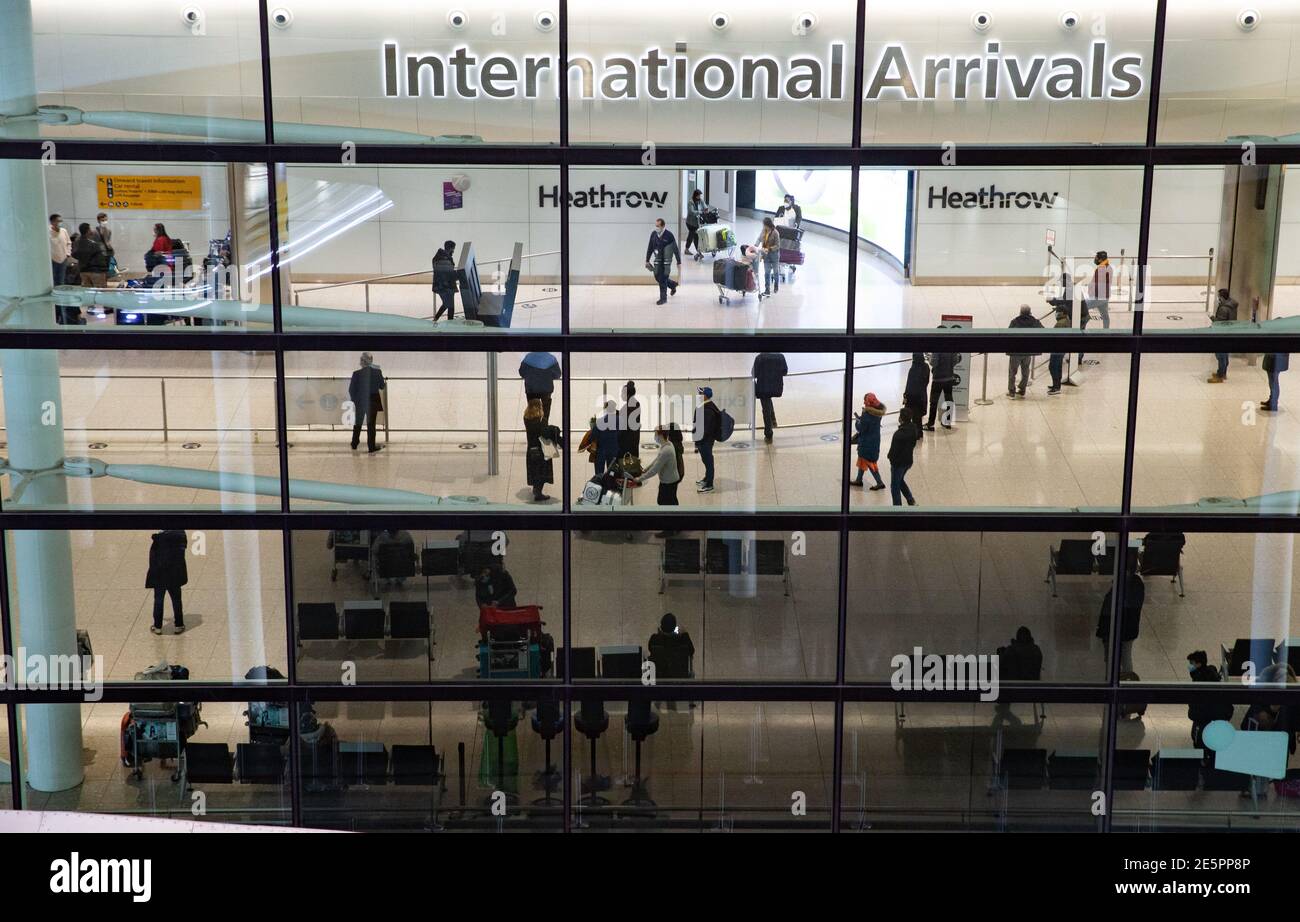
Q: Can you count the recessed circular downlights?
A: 9